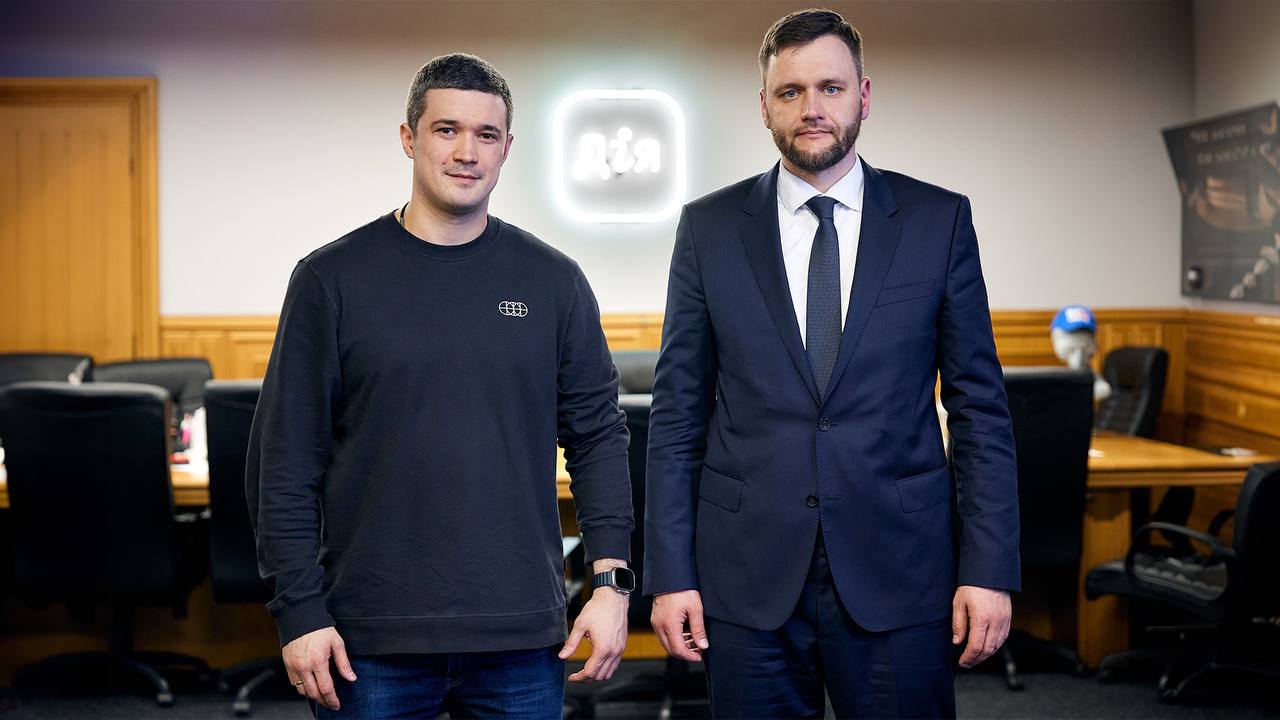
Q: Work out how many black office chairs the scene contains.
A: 9